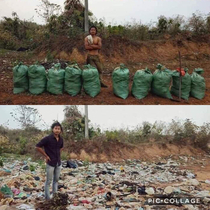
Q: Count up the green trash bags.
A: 10